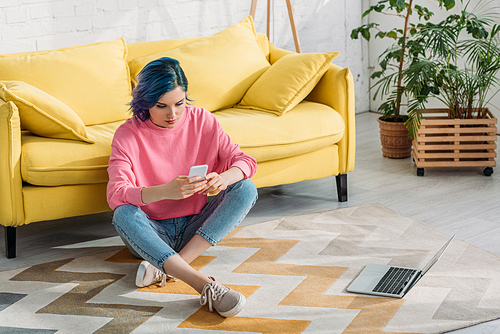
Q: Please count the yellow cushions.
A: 4